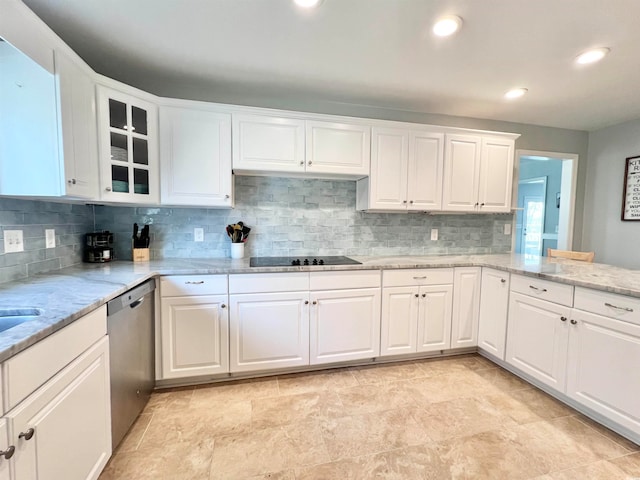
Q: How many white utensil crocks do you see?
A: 1